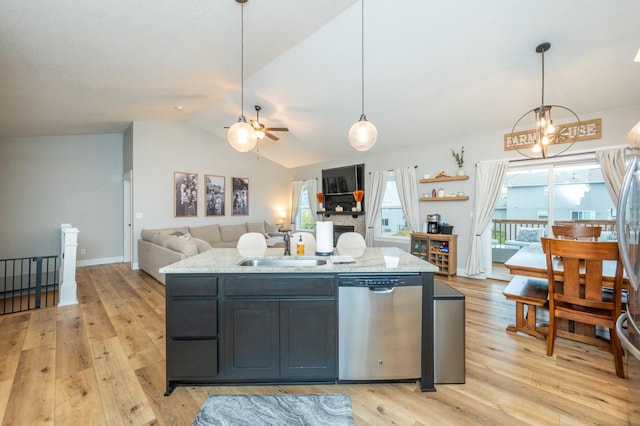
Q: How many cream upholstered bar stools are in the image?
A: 3